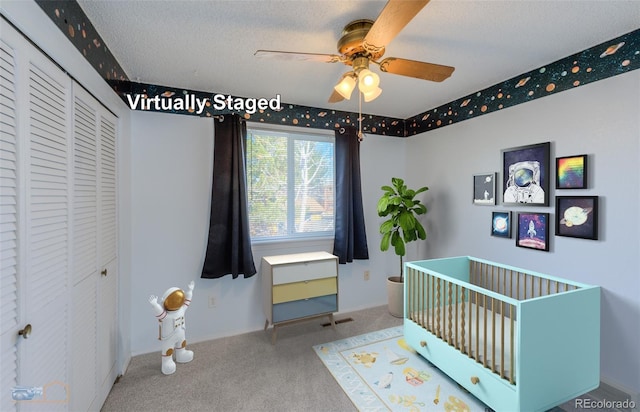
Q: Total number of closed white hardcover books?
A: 0